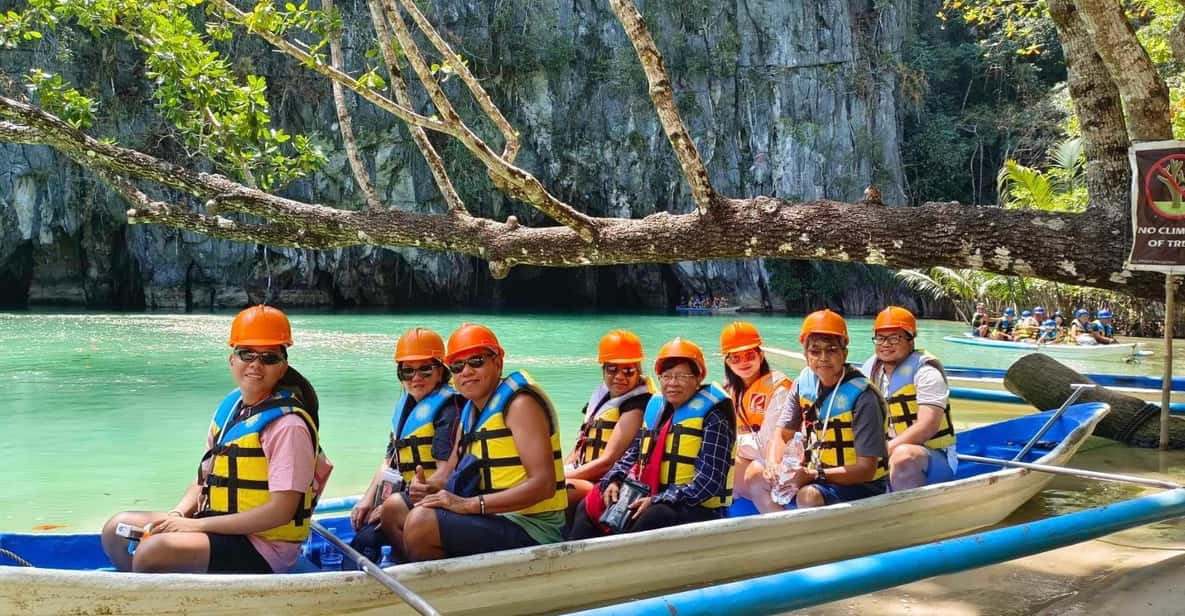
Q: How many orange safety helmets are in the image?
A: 8